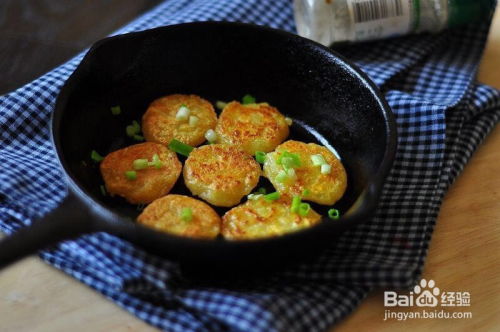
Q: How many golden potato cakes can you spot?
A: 7